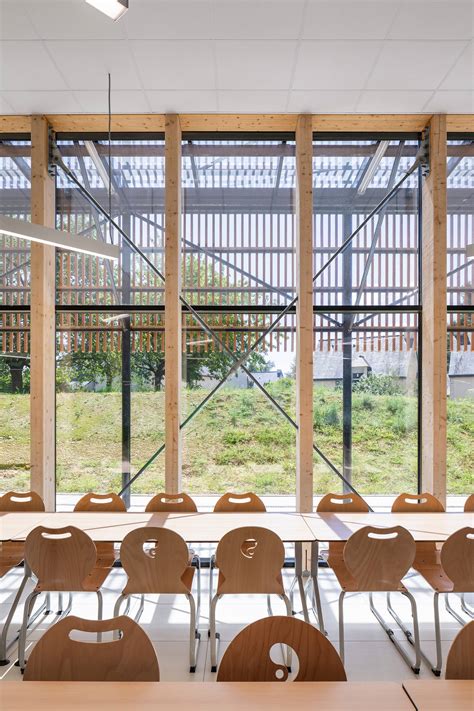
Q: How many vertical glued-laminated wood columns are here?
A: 4